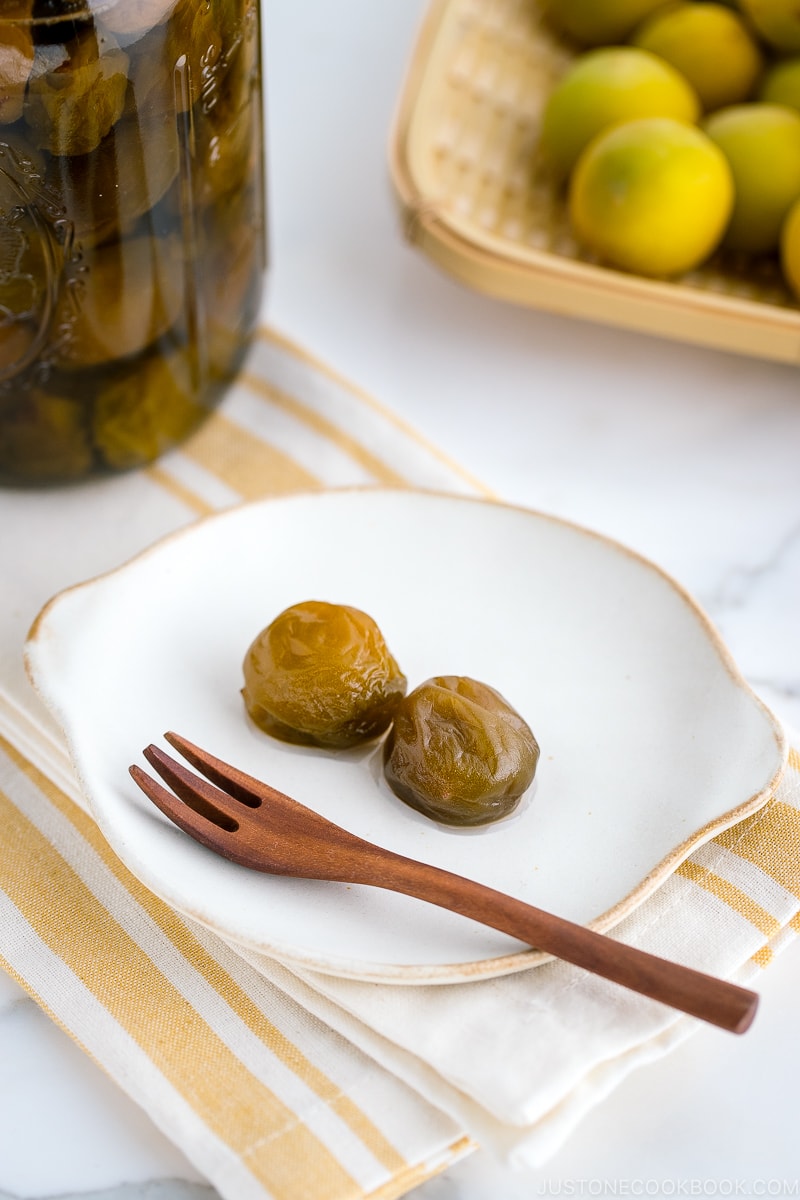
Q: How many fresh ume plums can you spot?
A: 8